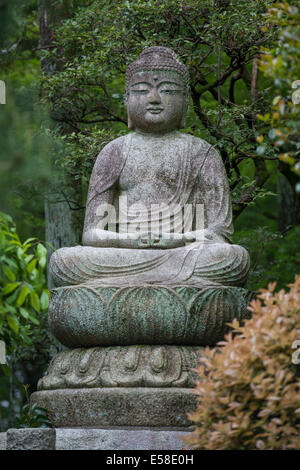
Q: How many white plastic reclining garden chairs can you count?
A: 0